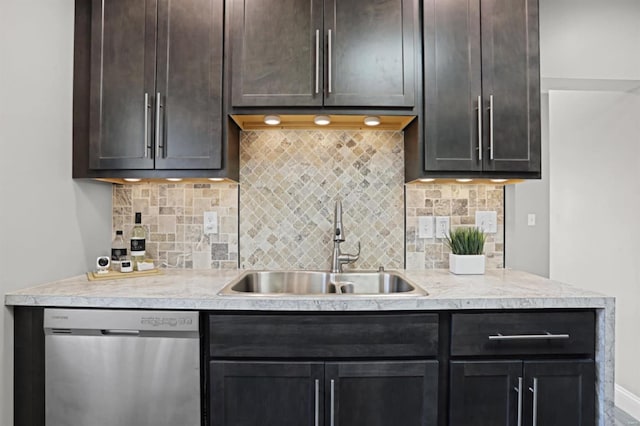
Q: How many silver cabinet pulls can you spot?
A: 11